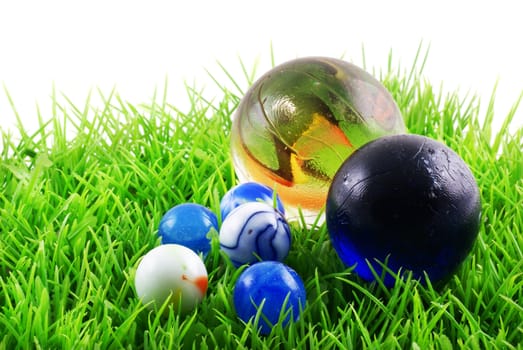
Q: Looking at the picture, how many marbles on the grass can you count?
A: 7